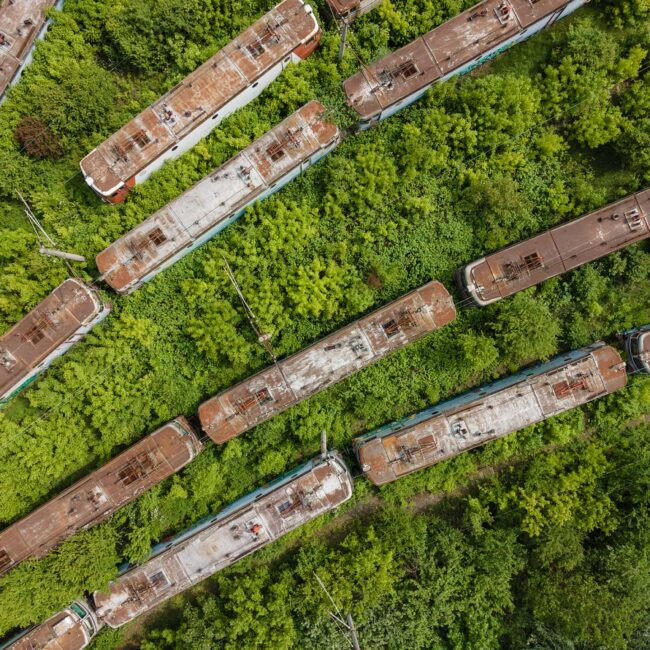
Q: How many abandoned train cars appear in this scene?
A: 13